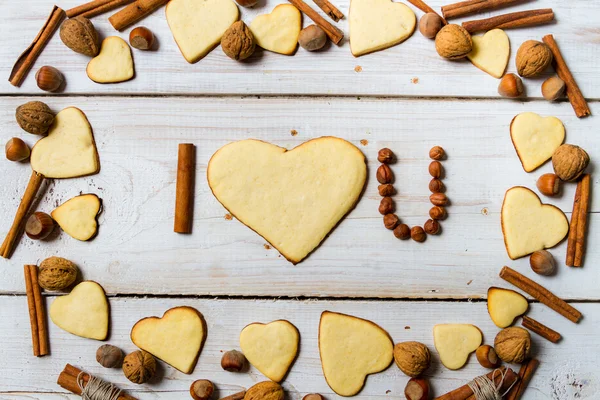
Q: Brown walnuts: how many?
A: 11